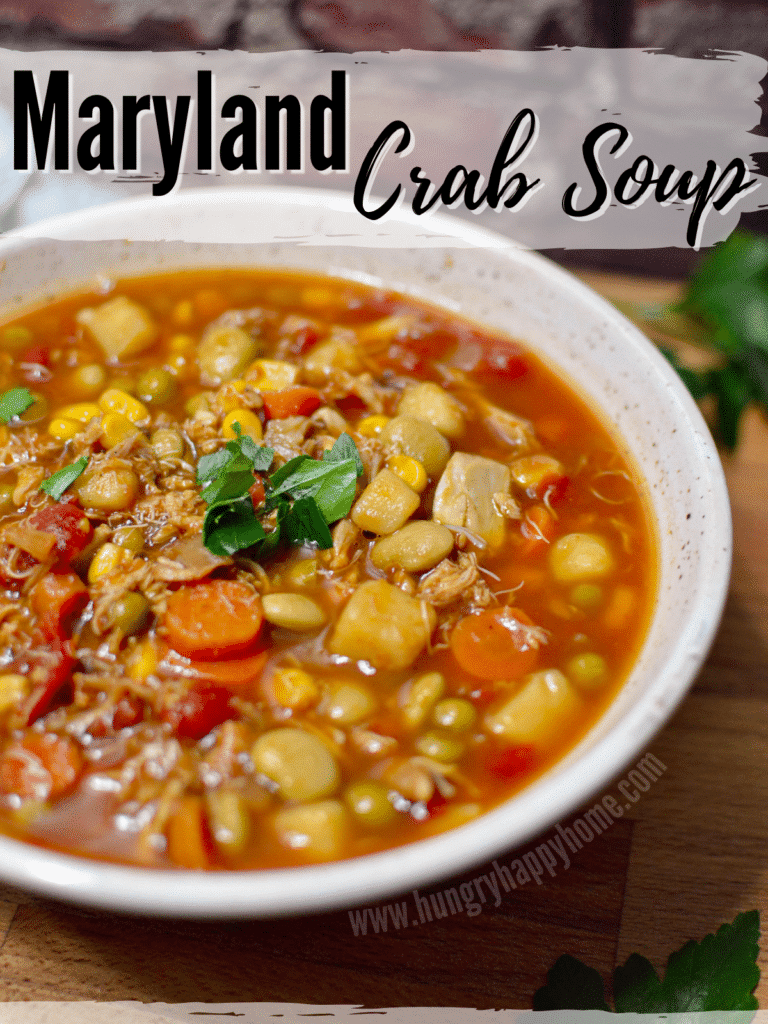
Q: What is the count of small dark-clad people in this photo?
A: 0